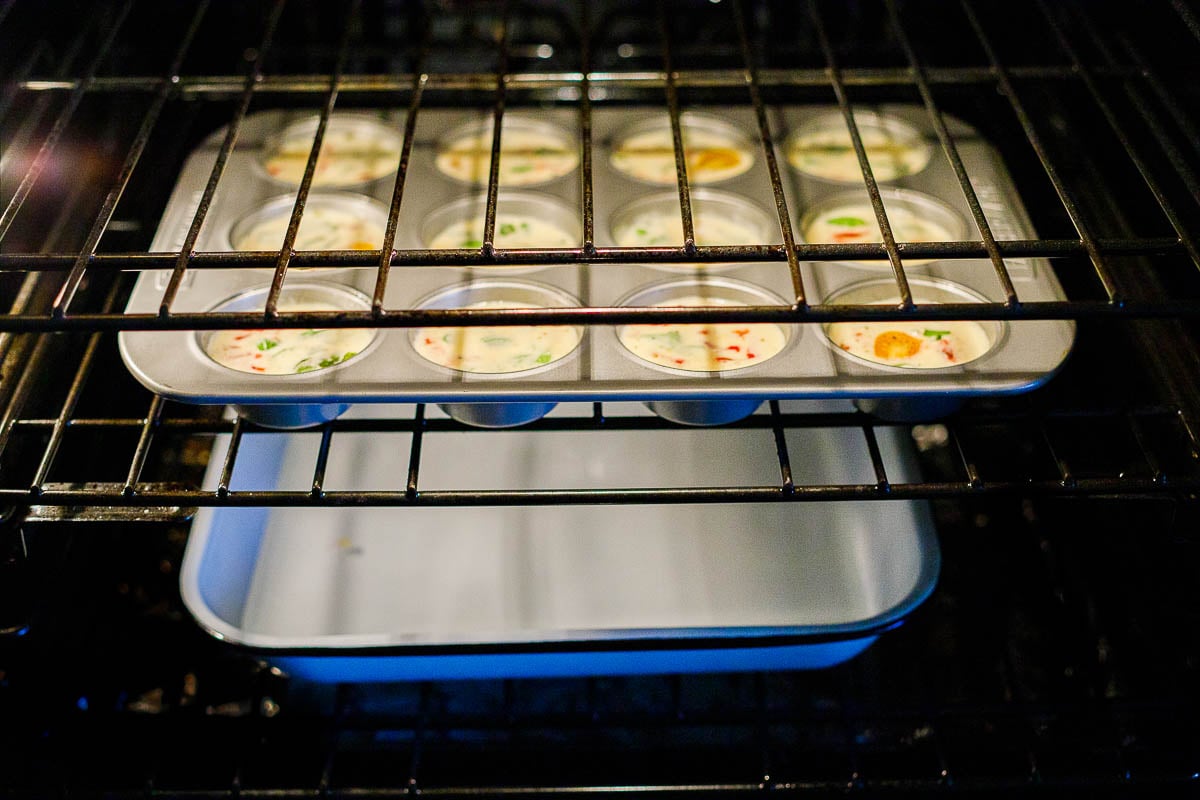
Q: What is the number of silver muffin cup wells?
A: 12